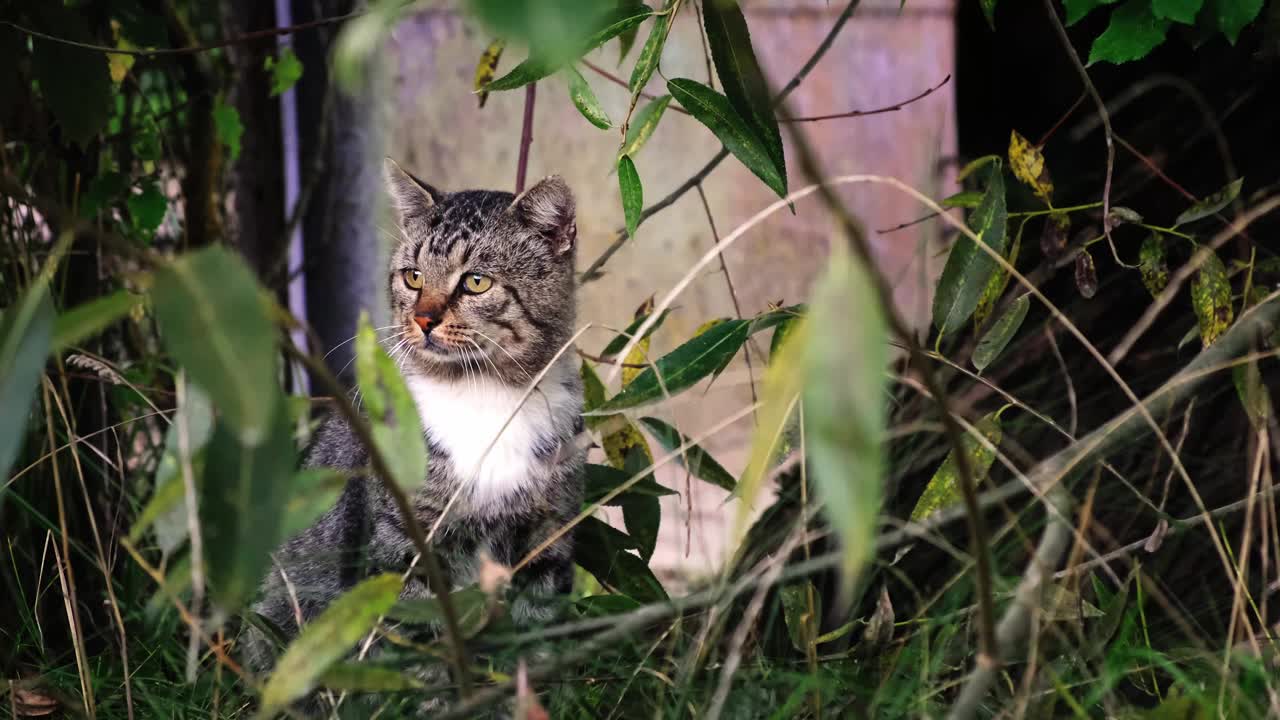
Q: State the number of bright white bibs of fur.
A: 1